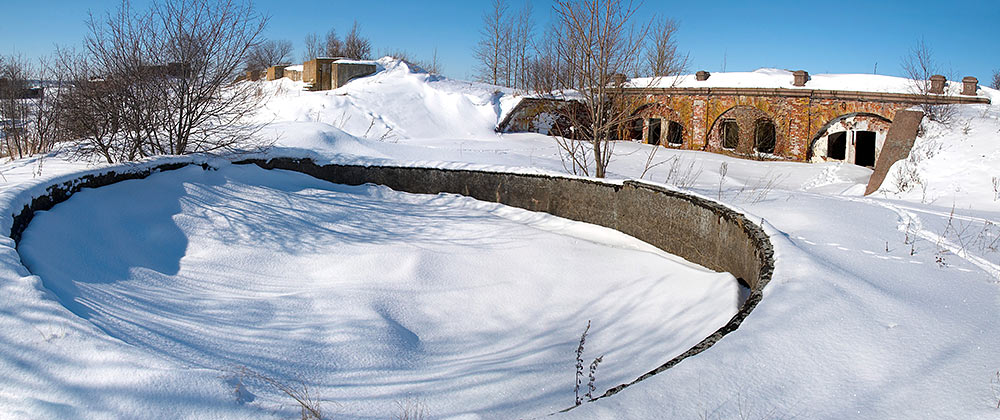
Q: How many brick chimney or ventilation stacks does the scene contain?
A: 5